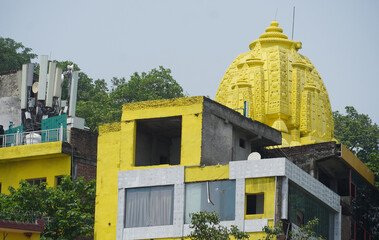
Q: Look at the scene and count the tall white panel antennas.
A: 6